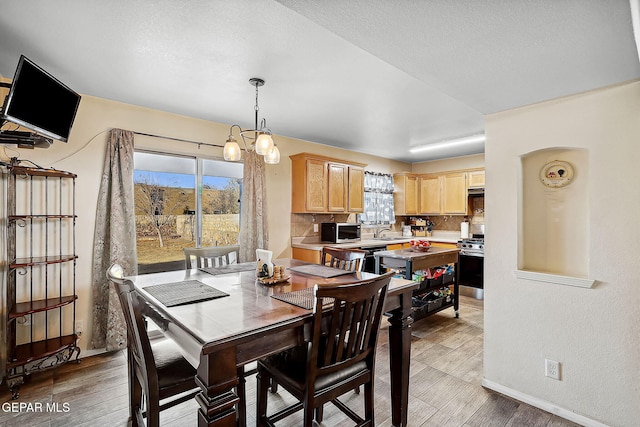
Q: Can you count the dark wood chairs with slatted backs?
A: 4